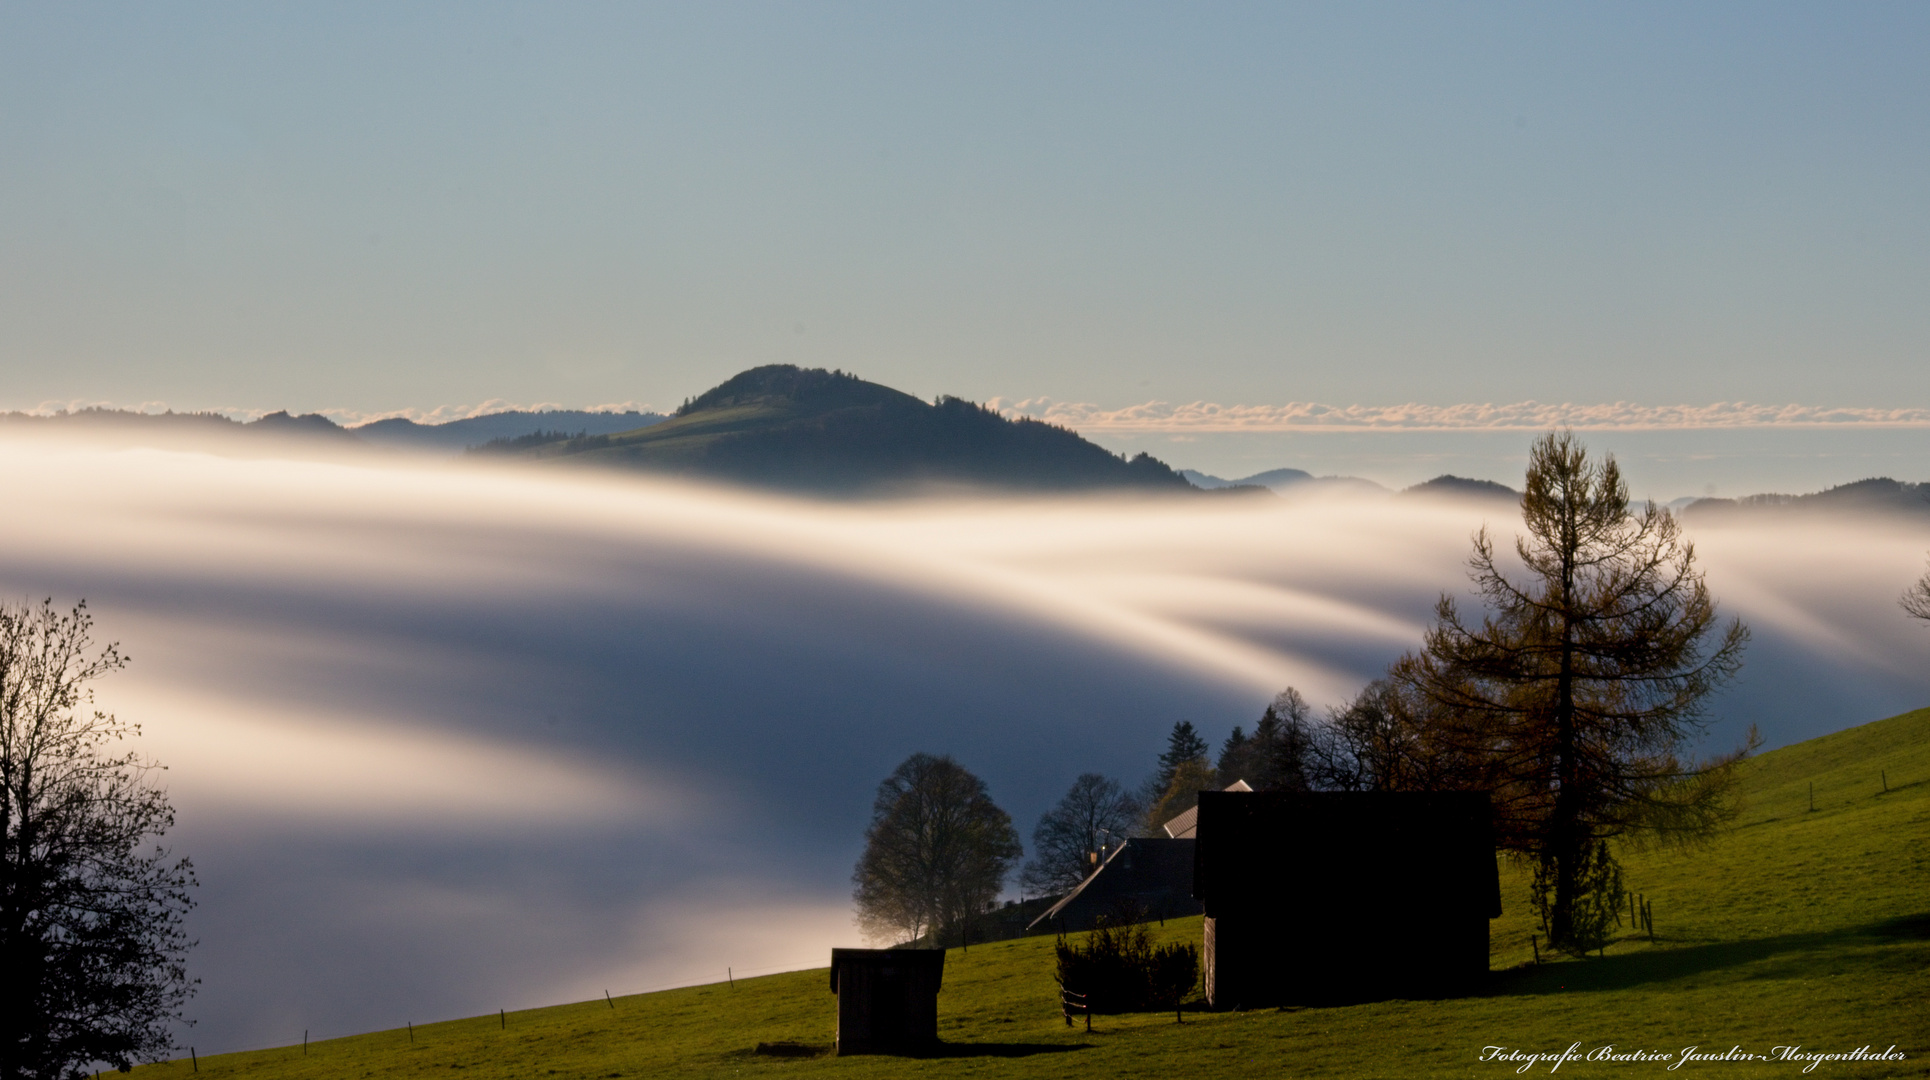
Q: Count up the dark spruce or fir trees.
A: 3